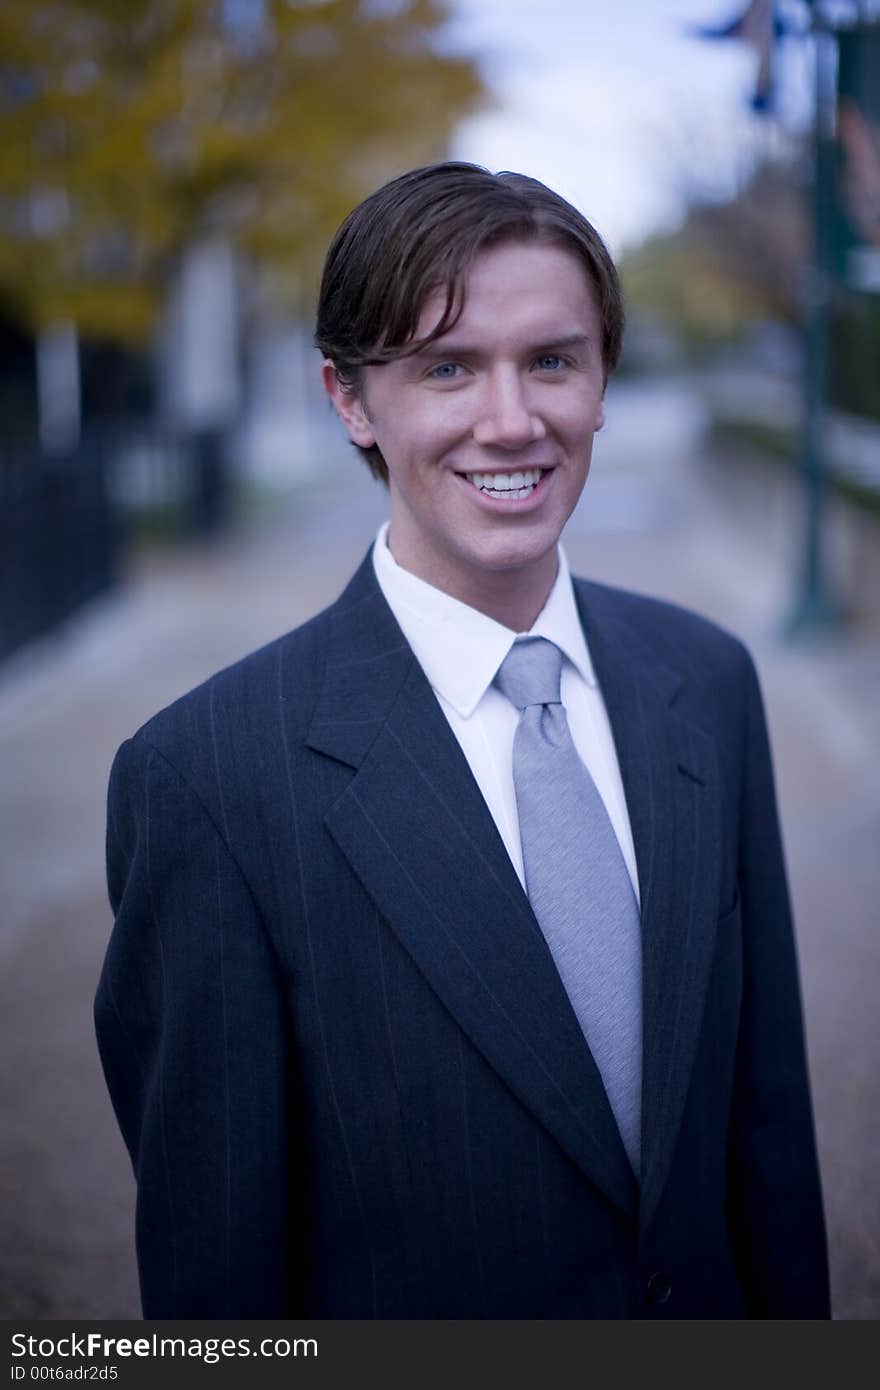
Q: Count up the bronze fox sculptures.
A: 0